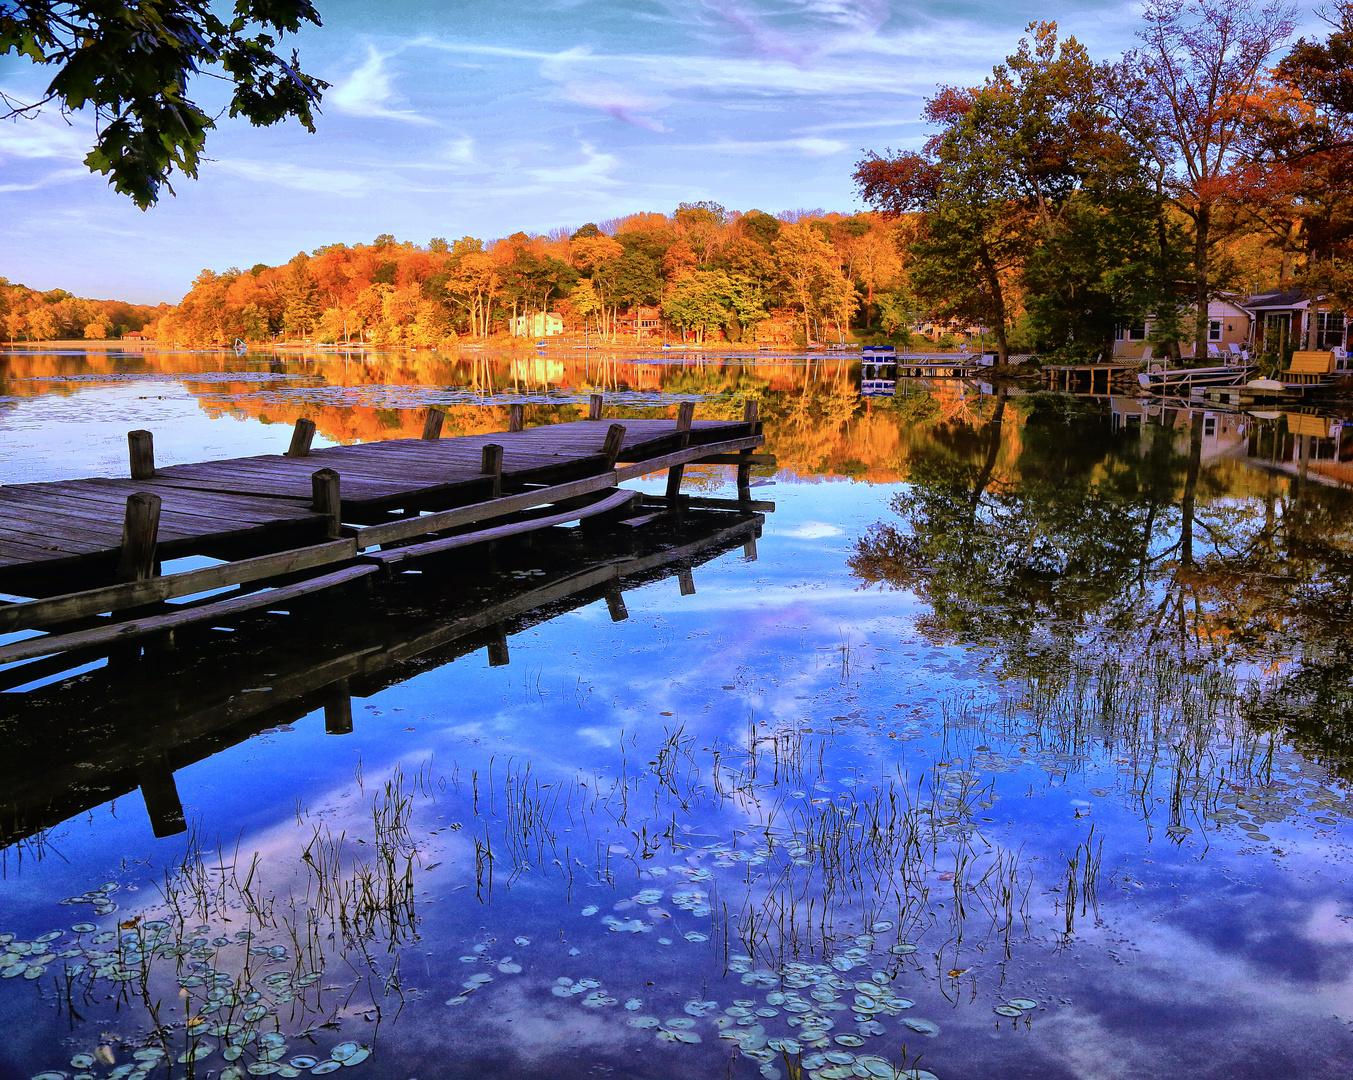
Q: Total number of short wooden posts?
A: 11